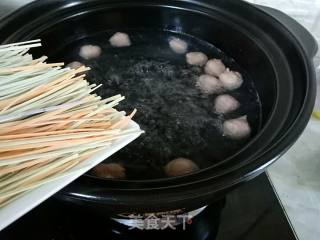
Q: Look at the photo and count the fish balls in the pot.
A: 12